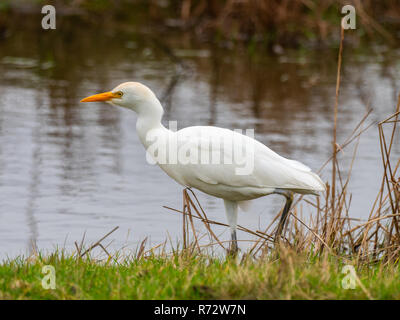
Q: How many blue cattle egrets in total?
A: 0